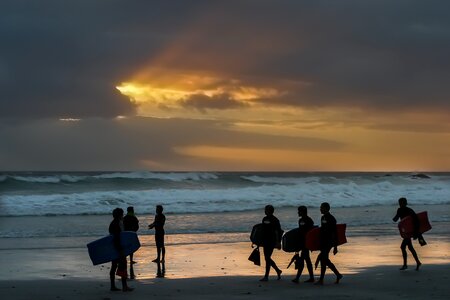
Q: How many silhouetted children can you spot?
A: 7